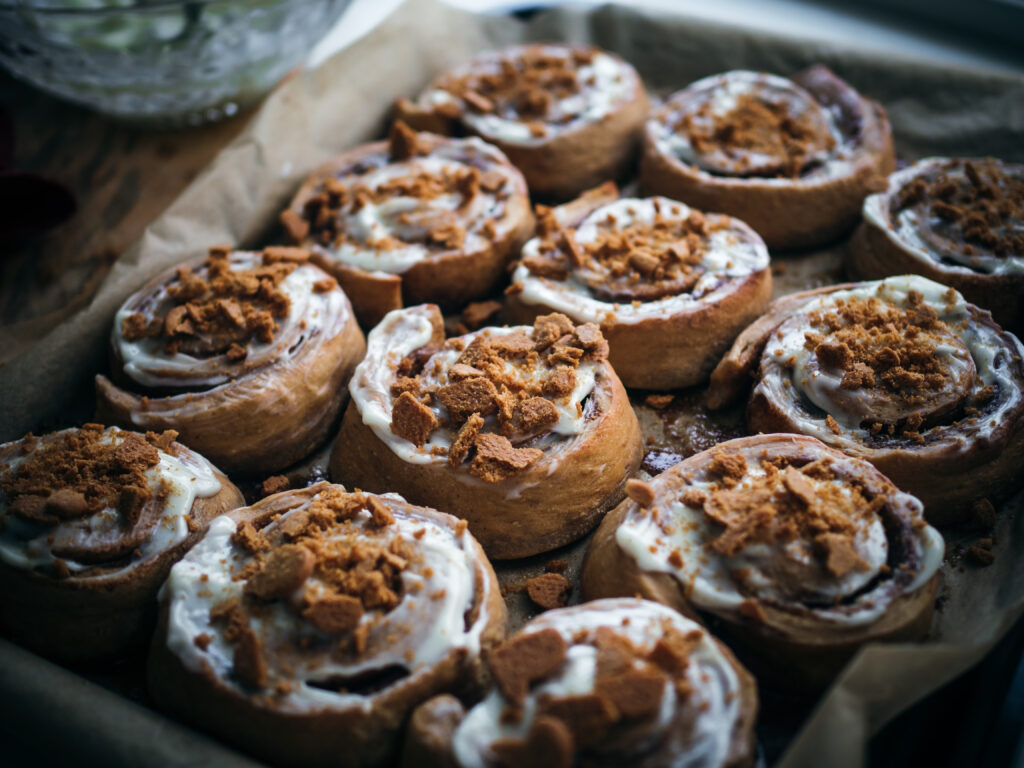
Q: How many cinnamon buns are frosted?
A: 12